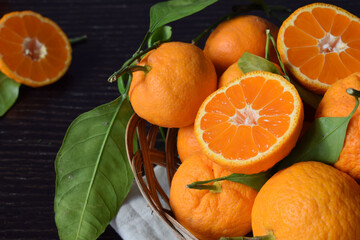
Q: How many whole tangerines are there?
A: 7